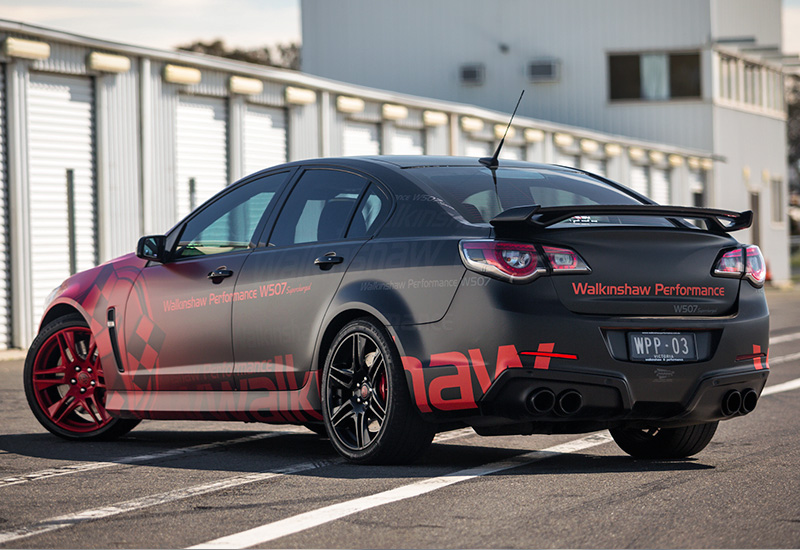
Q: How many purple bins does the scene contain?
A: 0